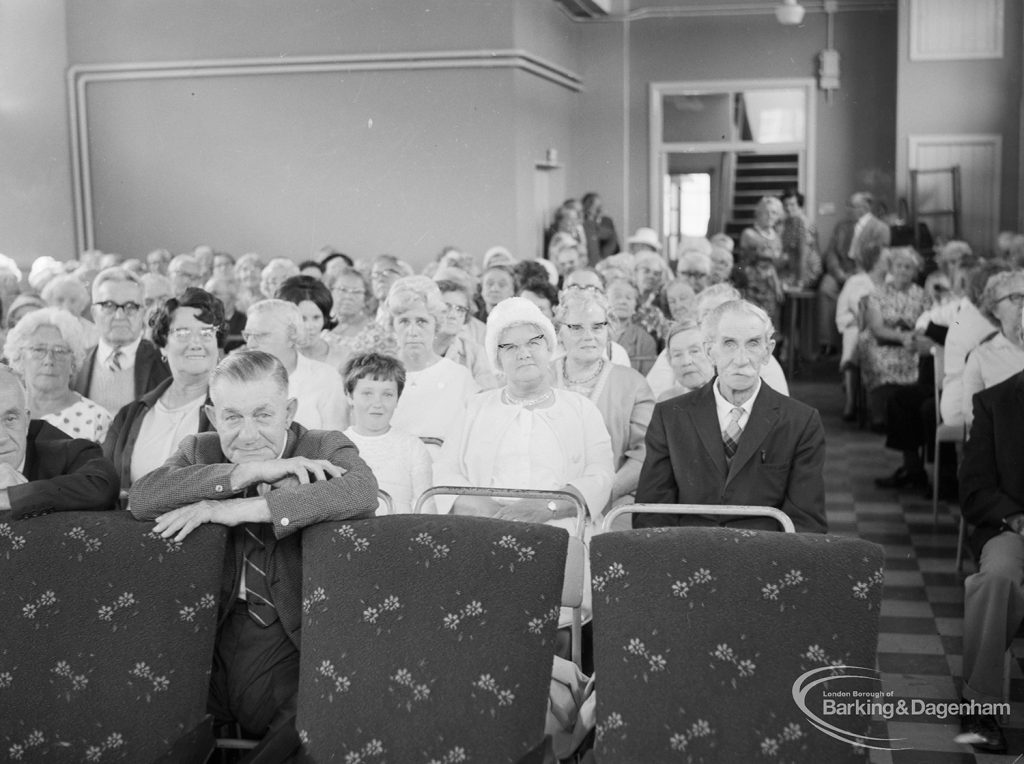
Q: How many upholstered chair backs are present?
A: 3